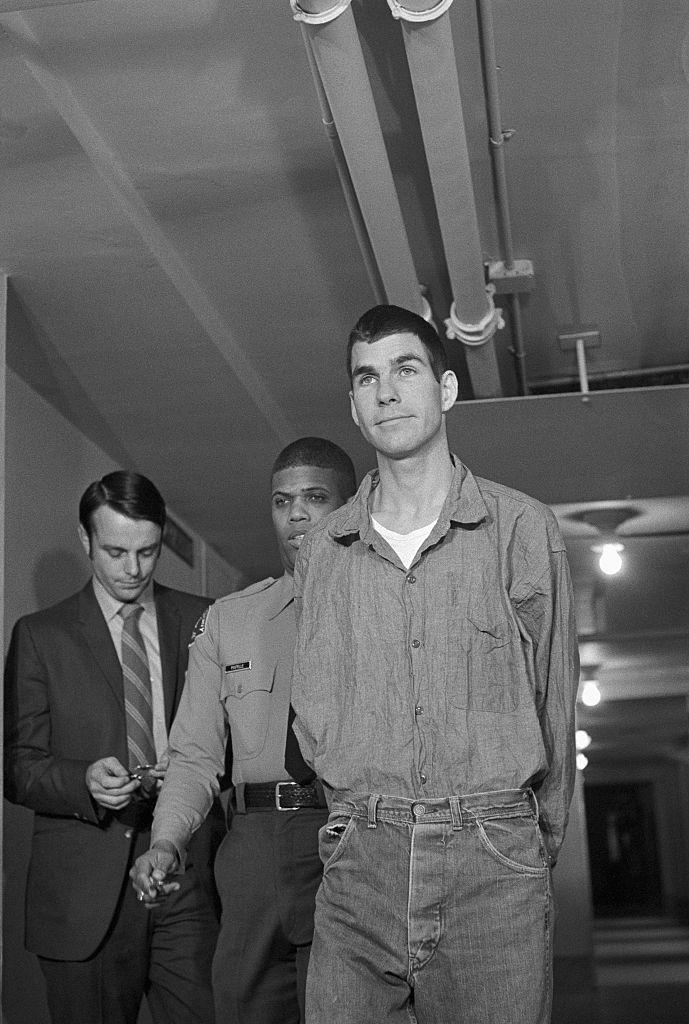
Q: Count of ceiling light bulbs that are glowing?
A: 4